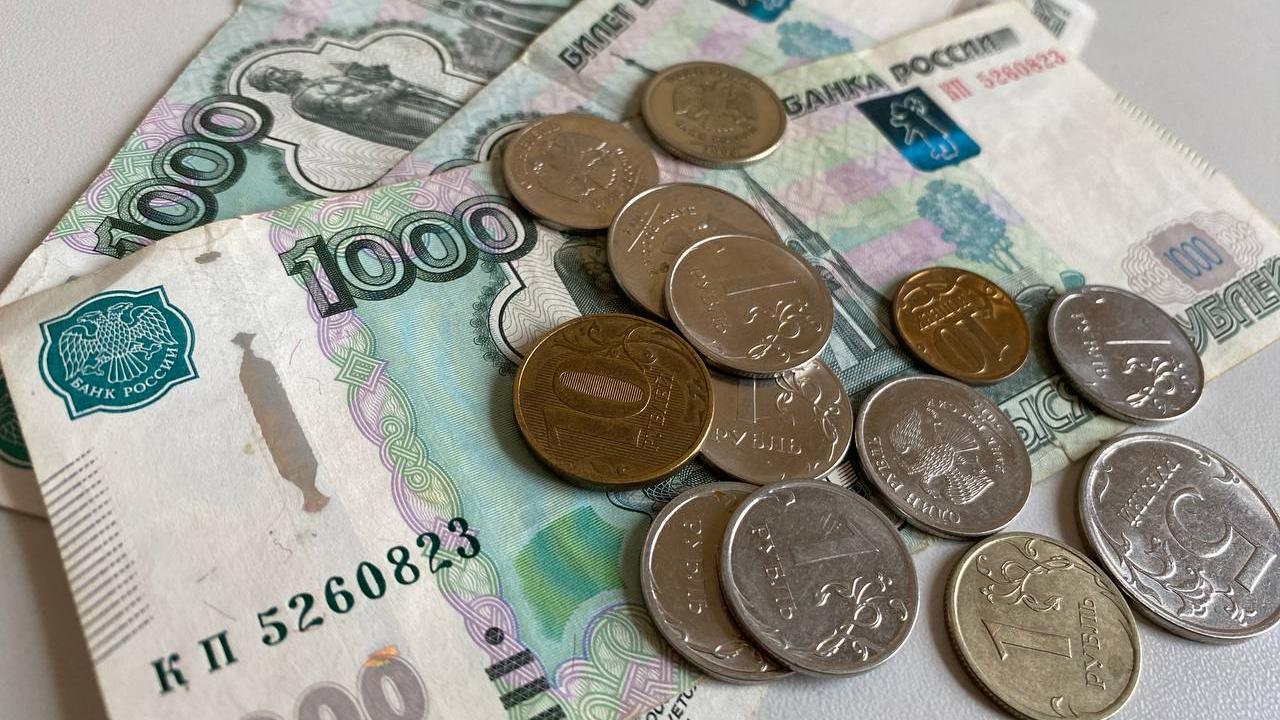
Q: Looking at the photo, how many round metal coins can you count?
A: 13